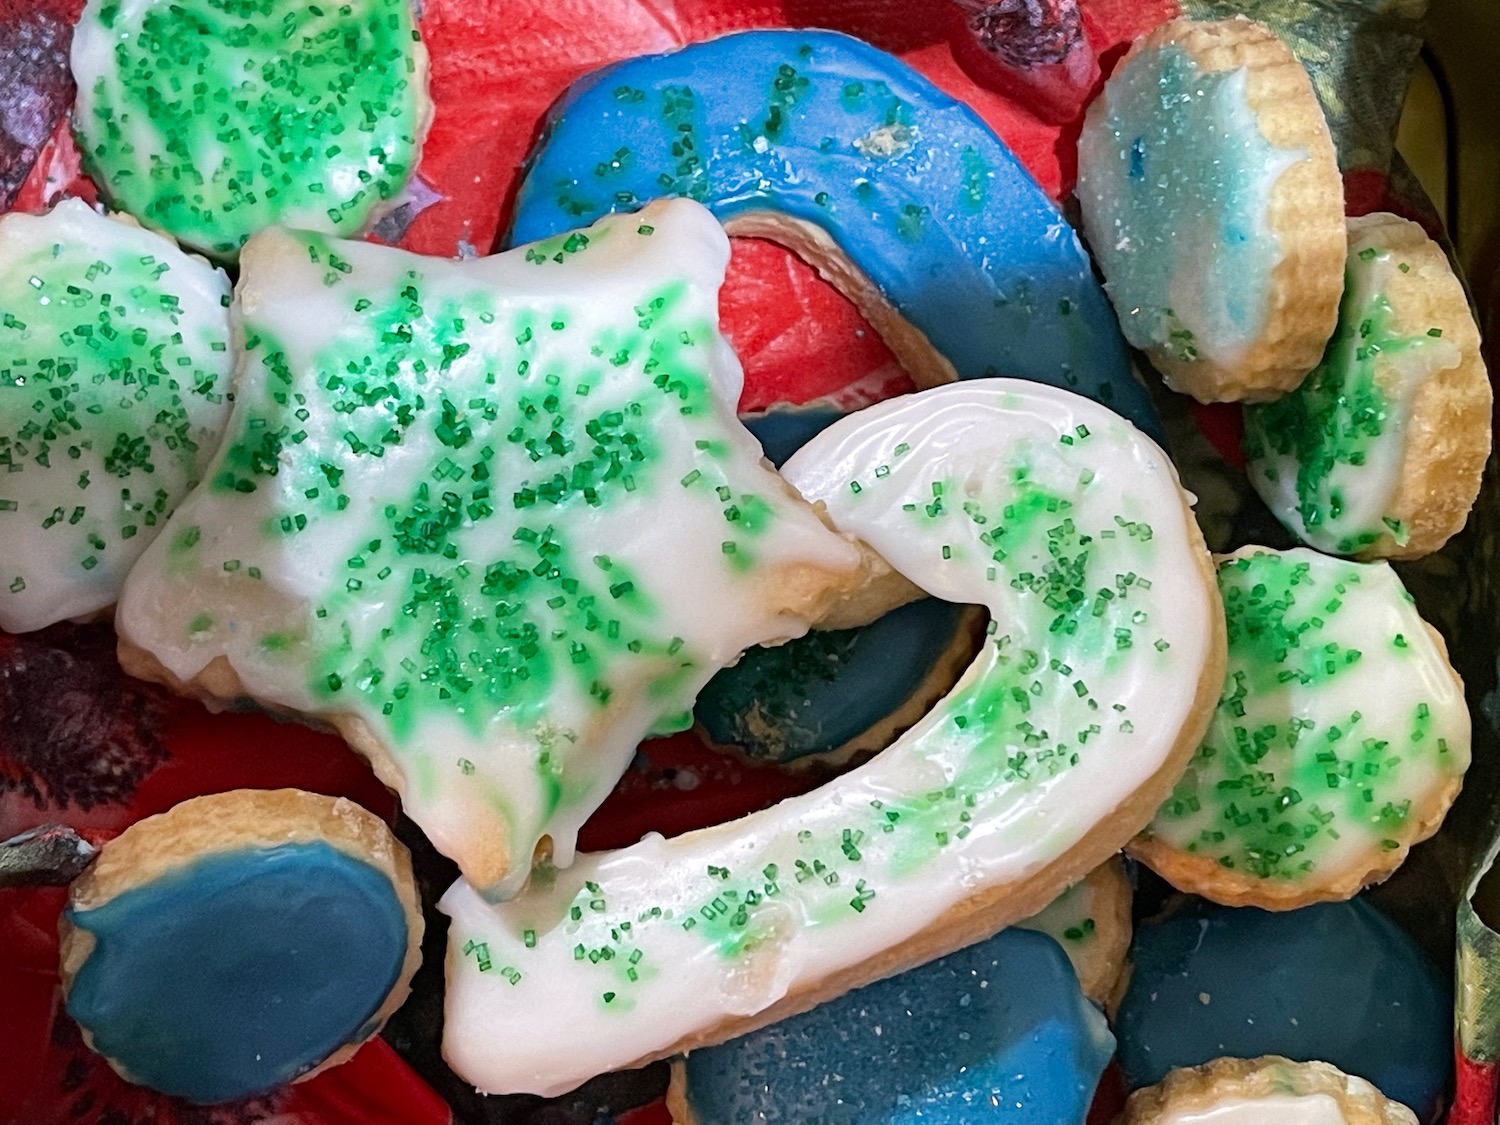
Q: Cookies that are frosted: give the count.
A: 14